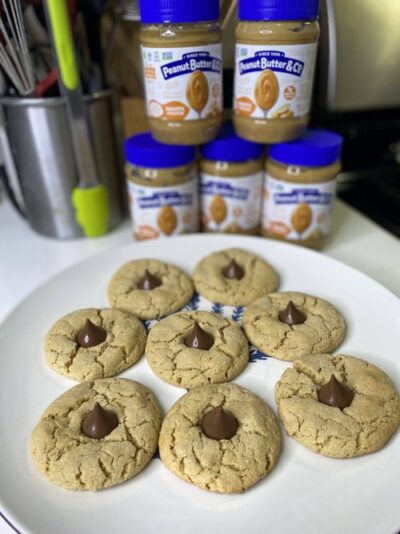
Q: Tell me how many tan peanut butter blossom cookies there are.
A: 8